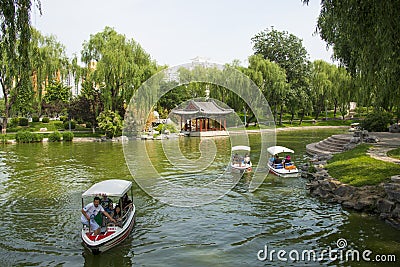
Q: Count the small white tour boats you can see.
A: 3